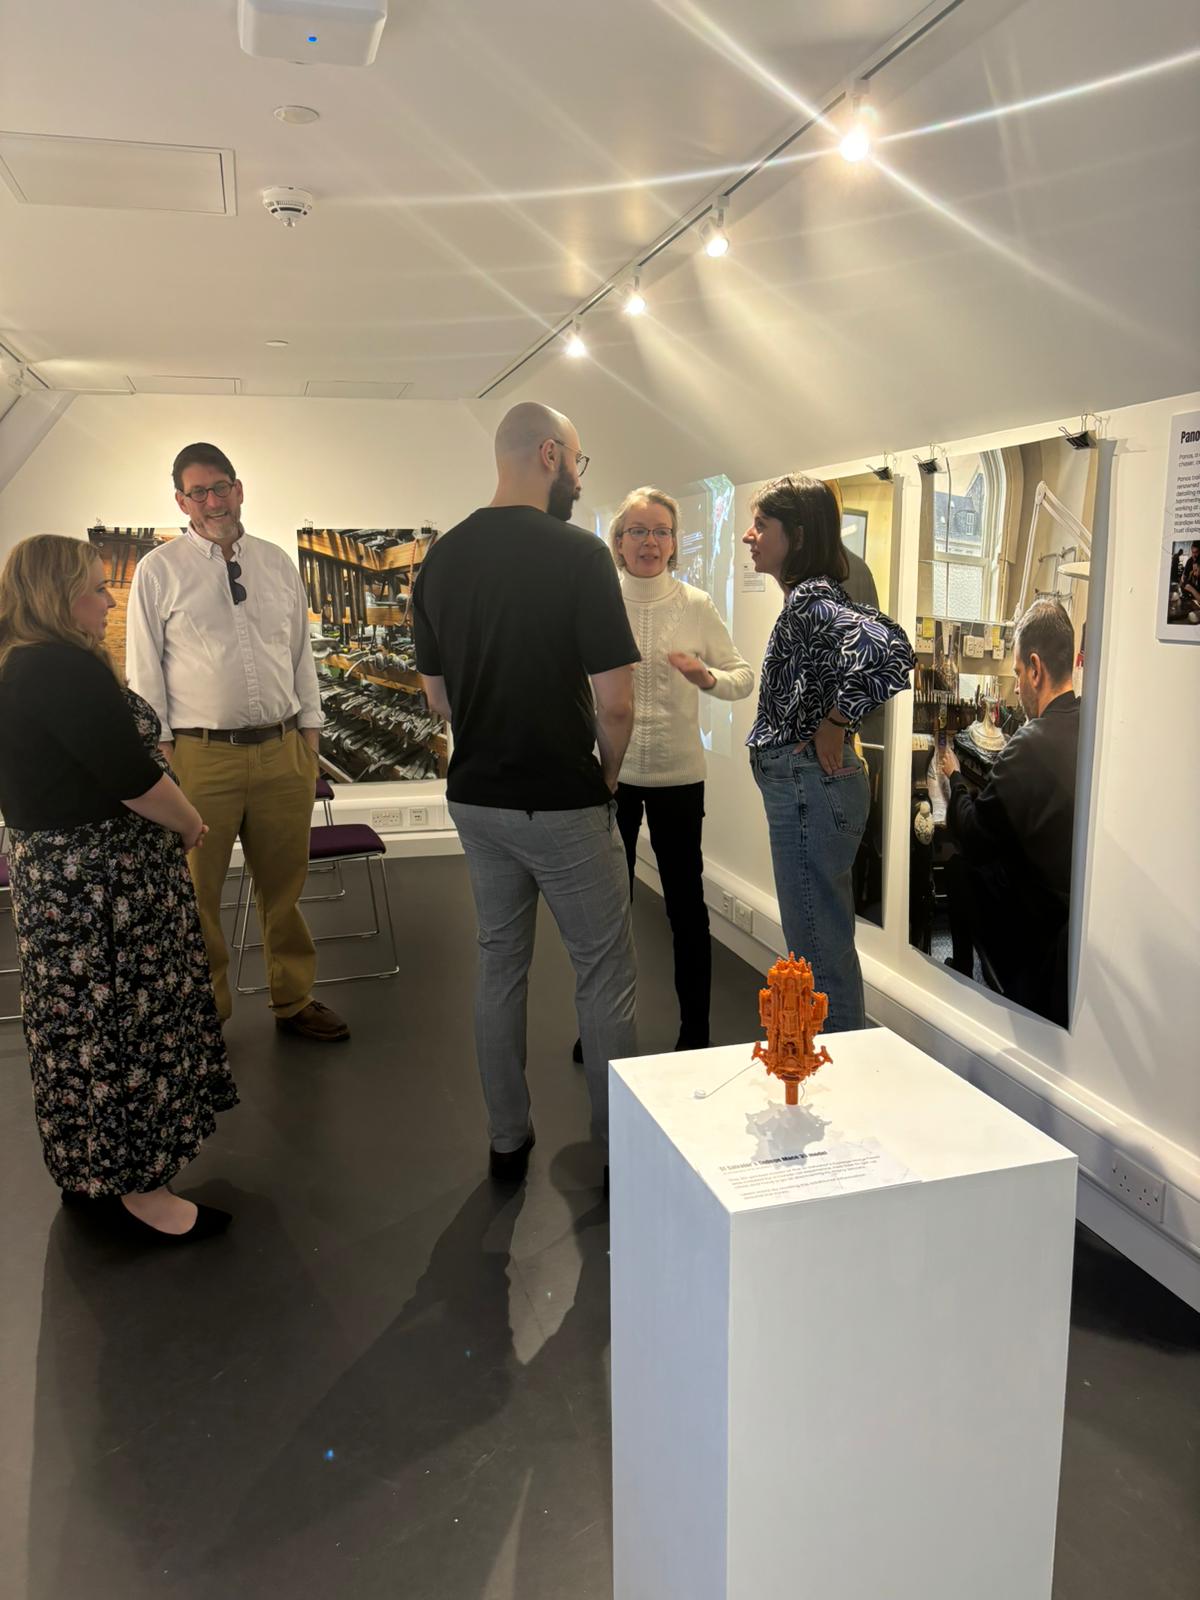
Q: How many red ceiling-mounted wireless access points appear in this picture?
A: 0